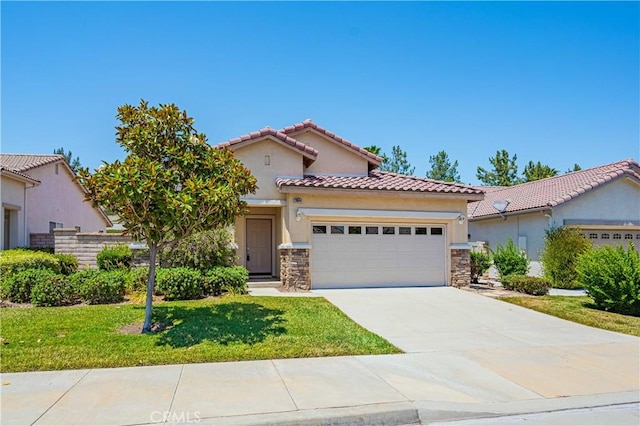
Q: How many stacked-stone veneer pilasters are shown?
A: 2